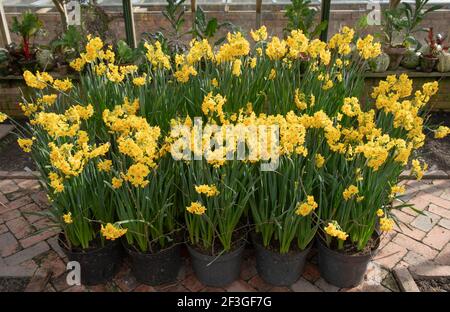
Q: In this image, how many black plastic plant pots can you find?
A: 5